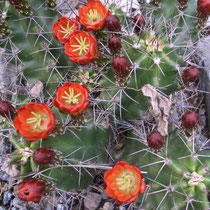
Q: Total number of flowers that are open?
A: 6